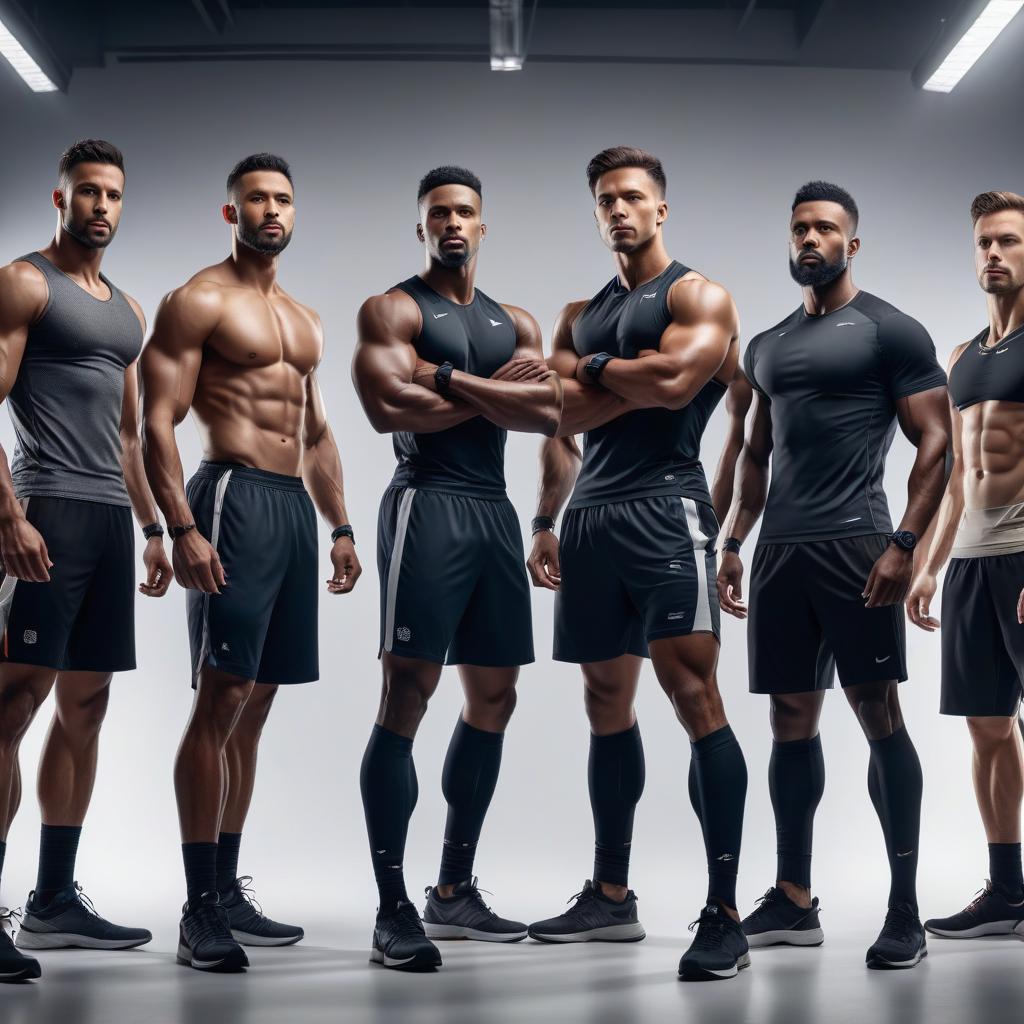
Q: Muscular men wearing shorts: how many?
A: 6